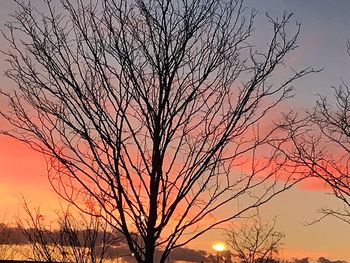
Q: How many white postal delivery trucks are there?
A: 0